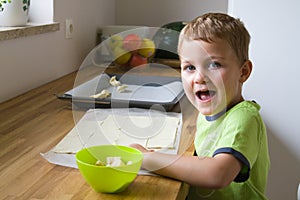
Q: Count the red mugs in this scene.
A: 0